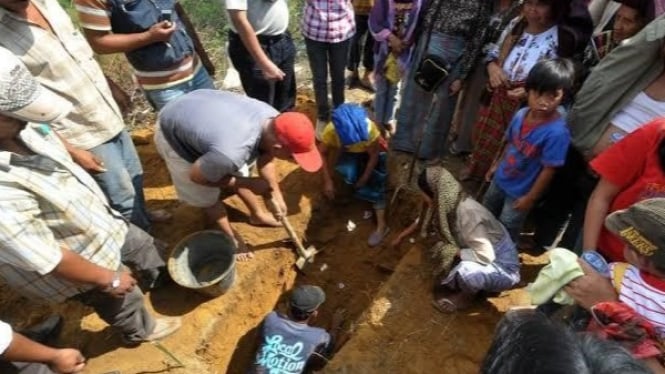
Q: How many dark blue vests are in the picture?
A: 1